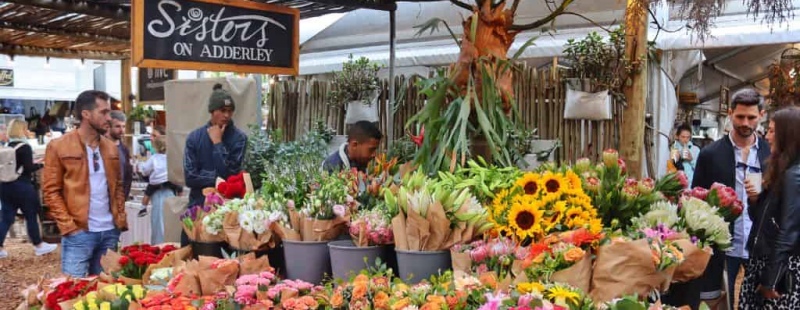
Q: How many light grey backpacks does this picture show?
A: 1